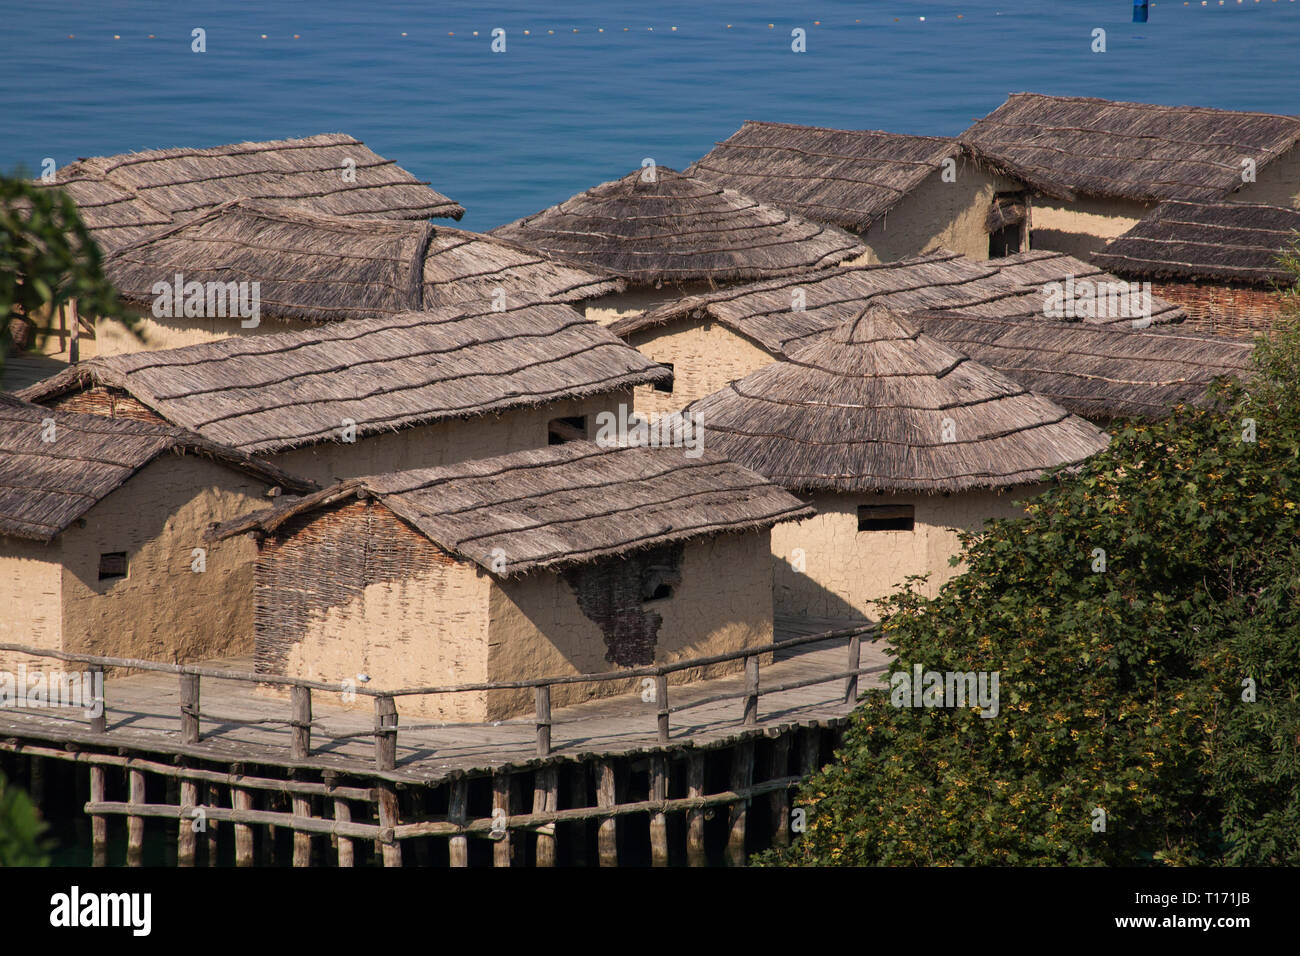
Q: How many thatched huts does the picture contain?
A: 12